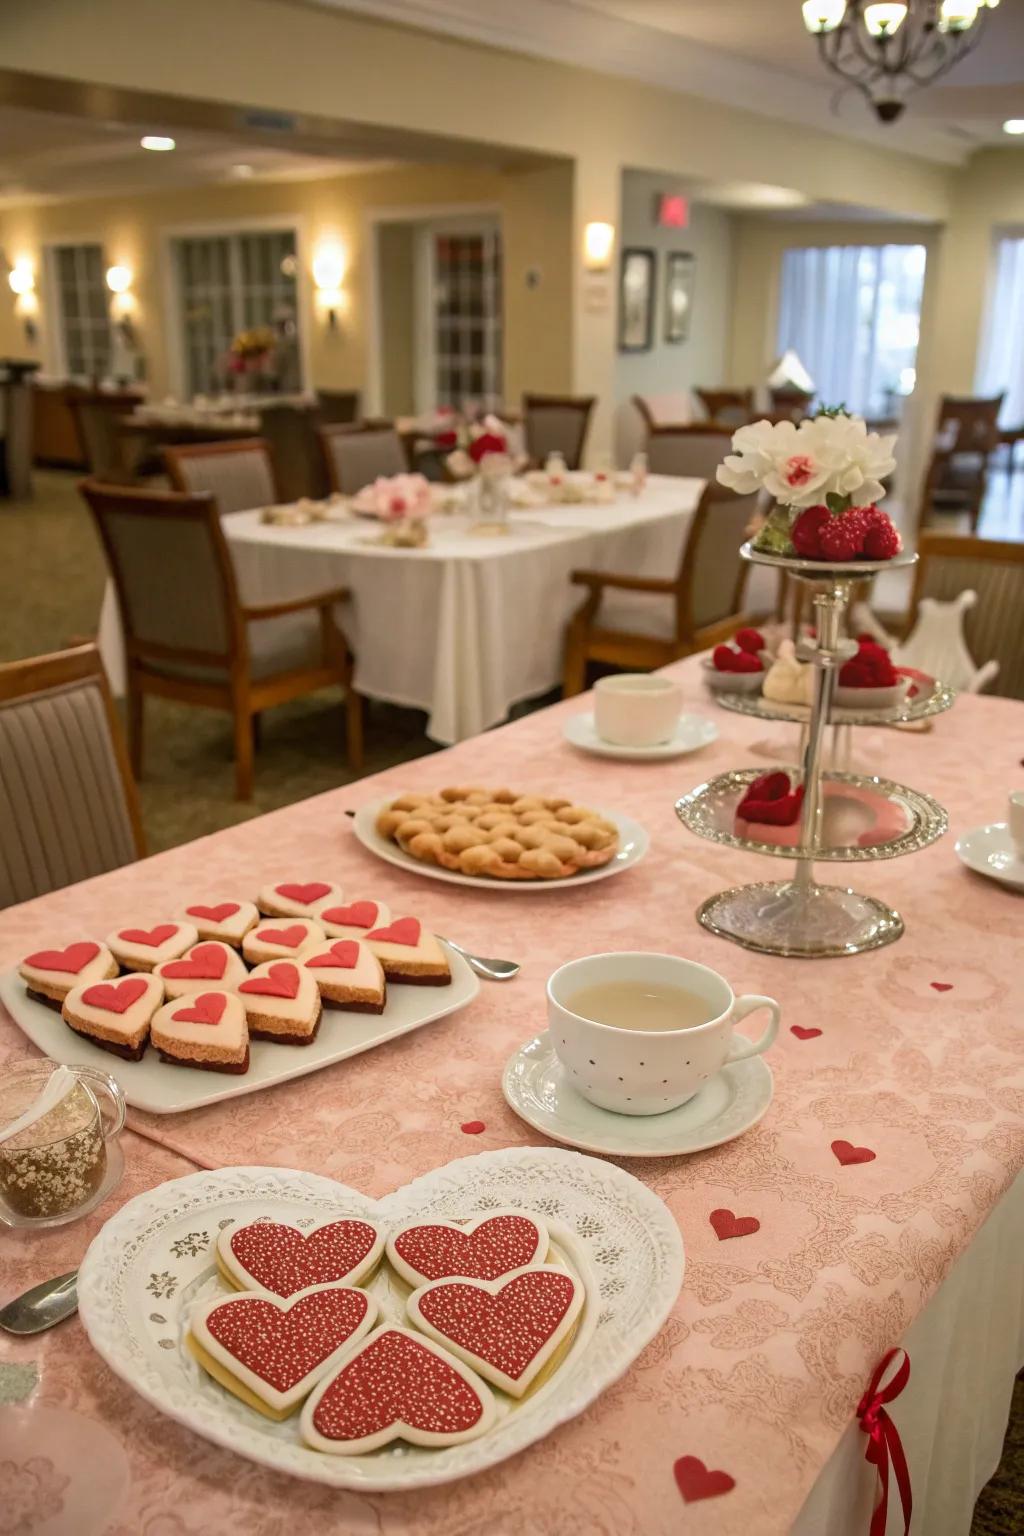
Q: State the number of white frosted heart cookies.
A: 12